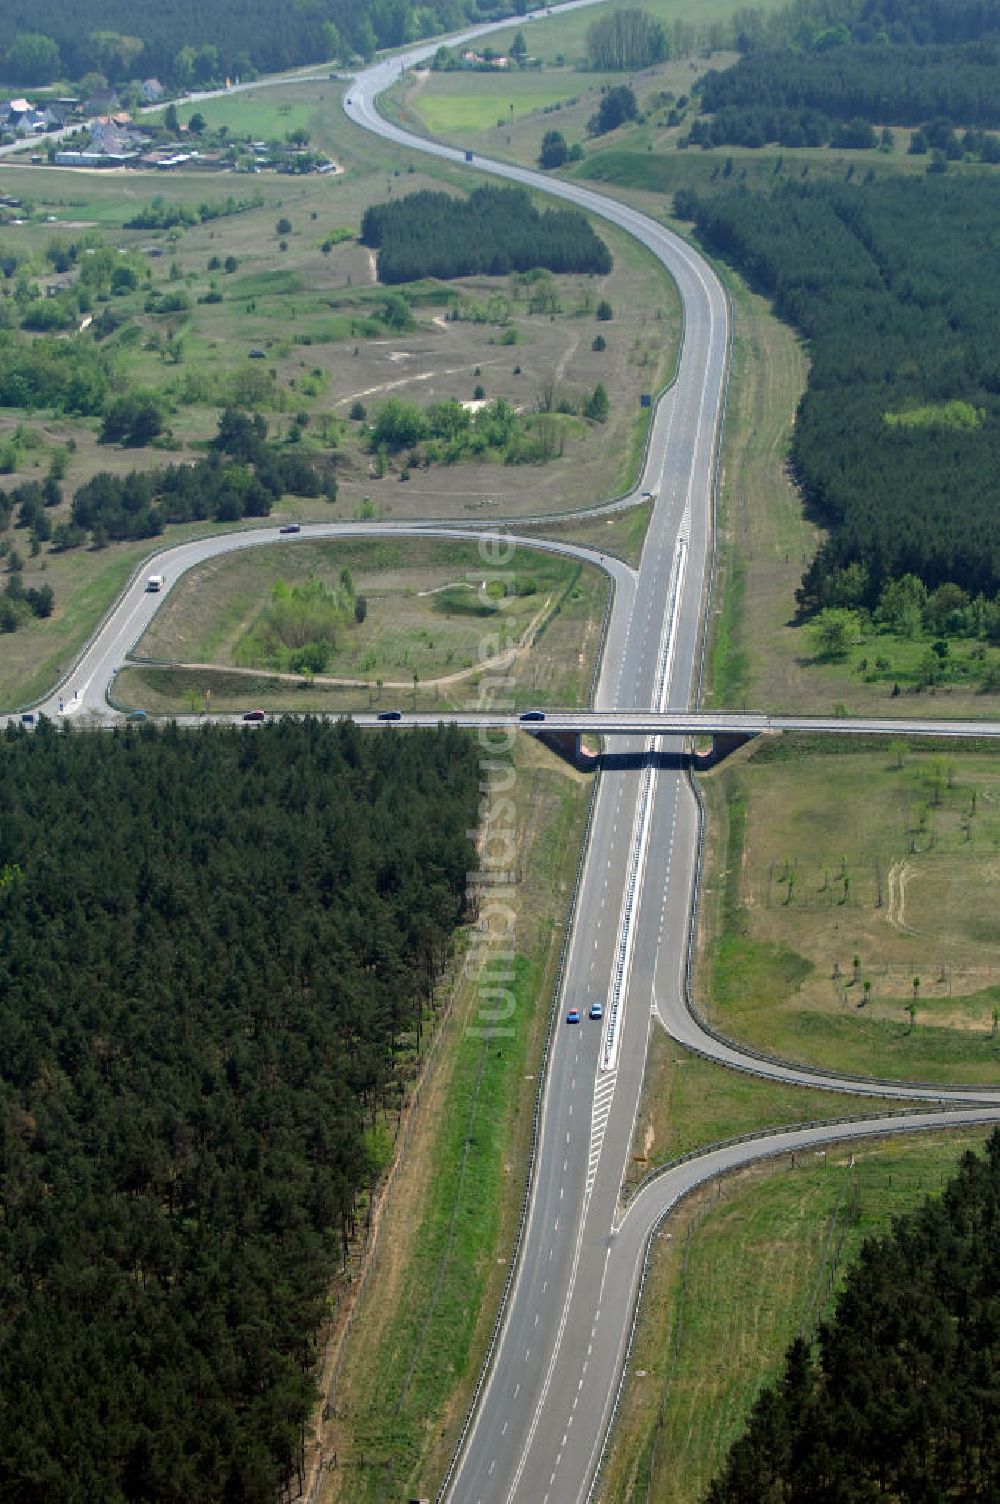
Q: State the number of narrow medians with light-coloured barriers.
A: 1